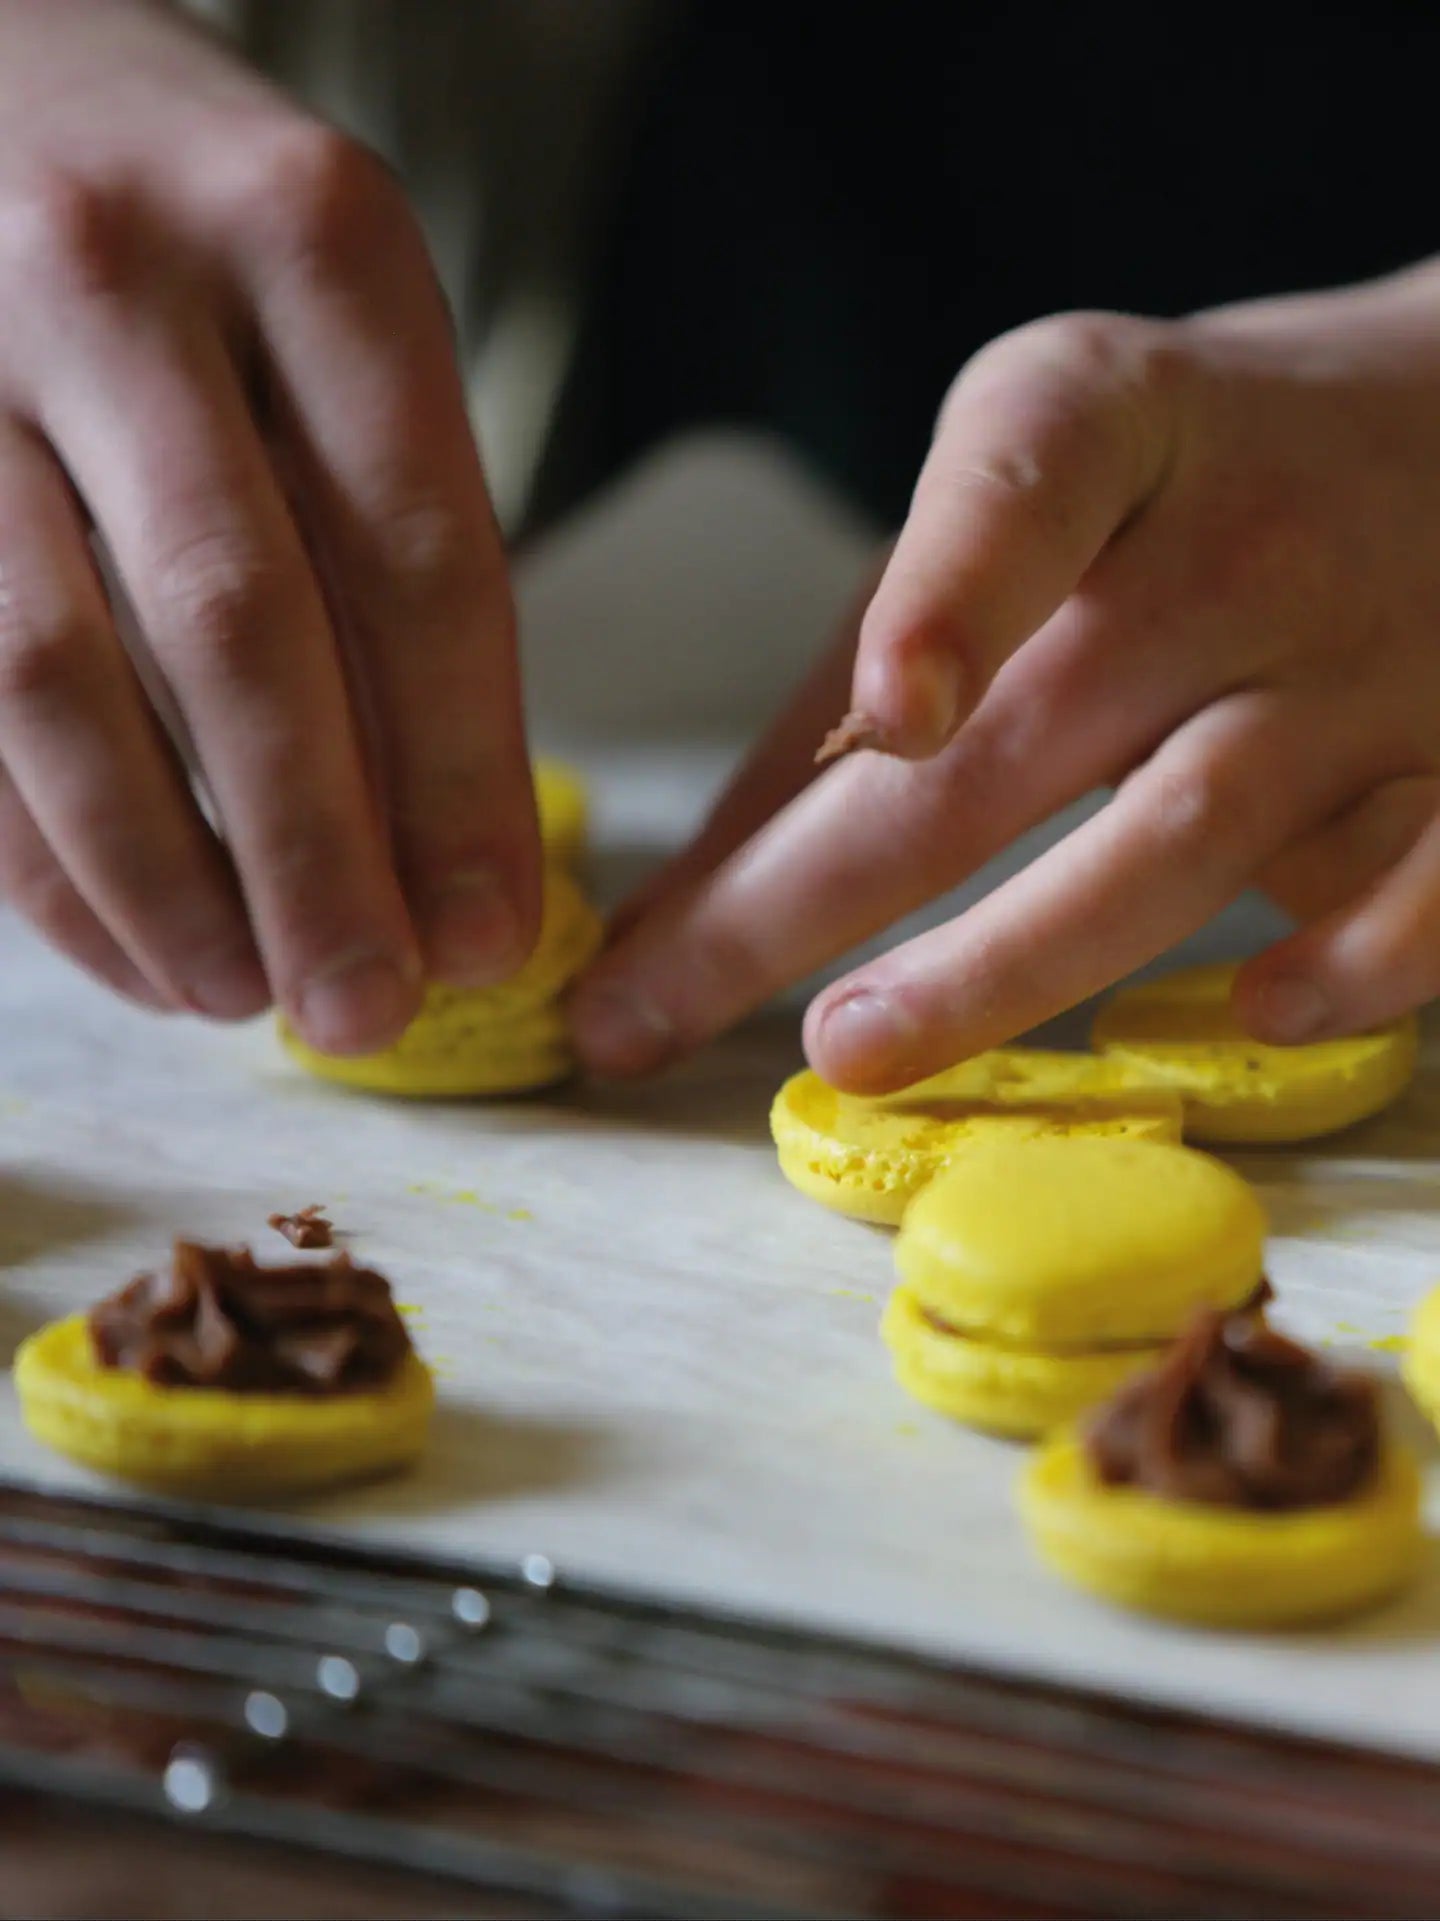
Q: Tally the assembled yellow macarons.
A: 1